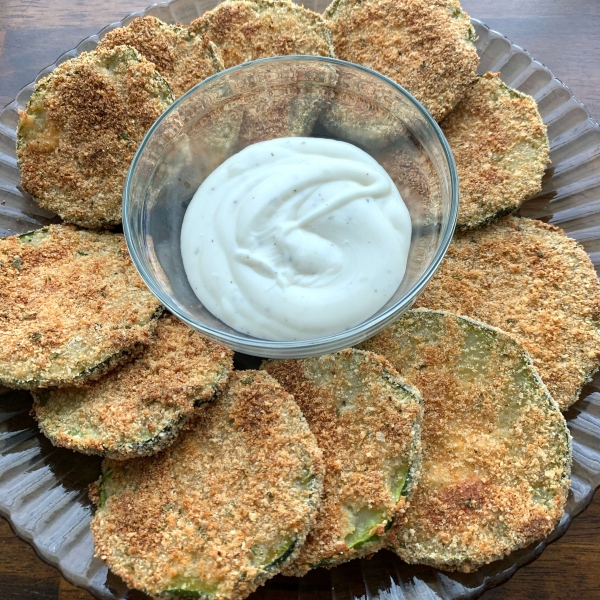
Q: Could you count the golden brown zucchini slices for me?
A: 11